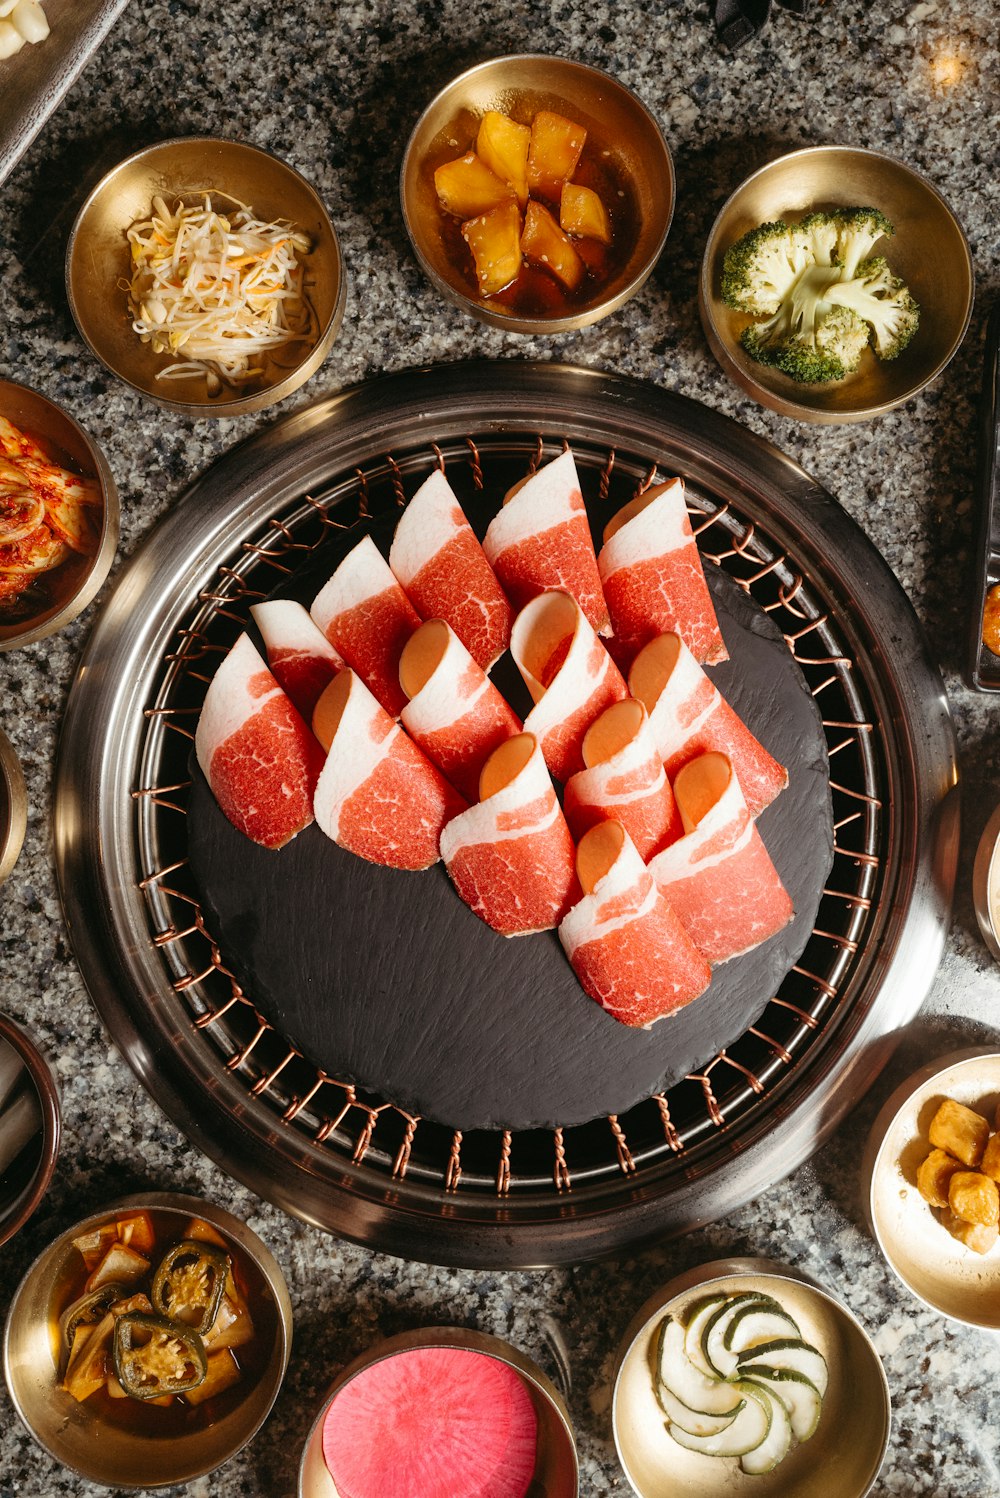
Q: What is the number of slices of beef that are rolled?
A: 14